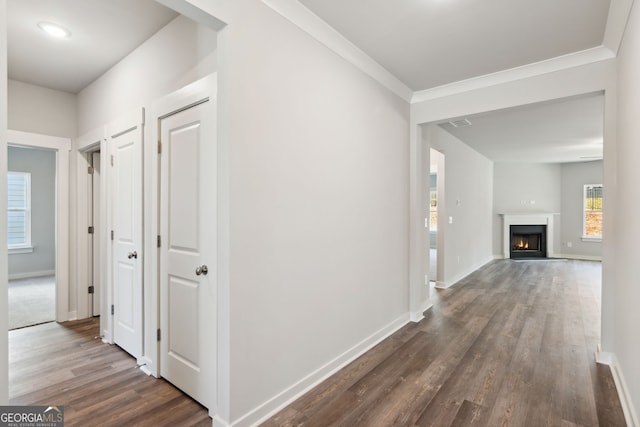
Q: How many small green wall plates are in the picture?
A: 0